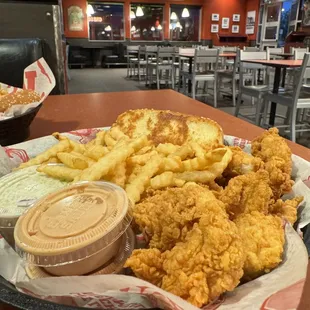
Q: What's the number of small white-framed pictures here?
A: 5